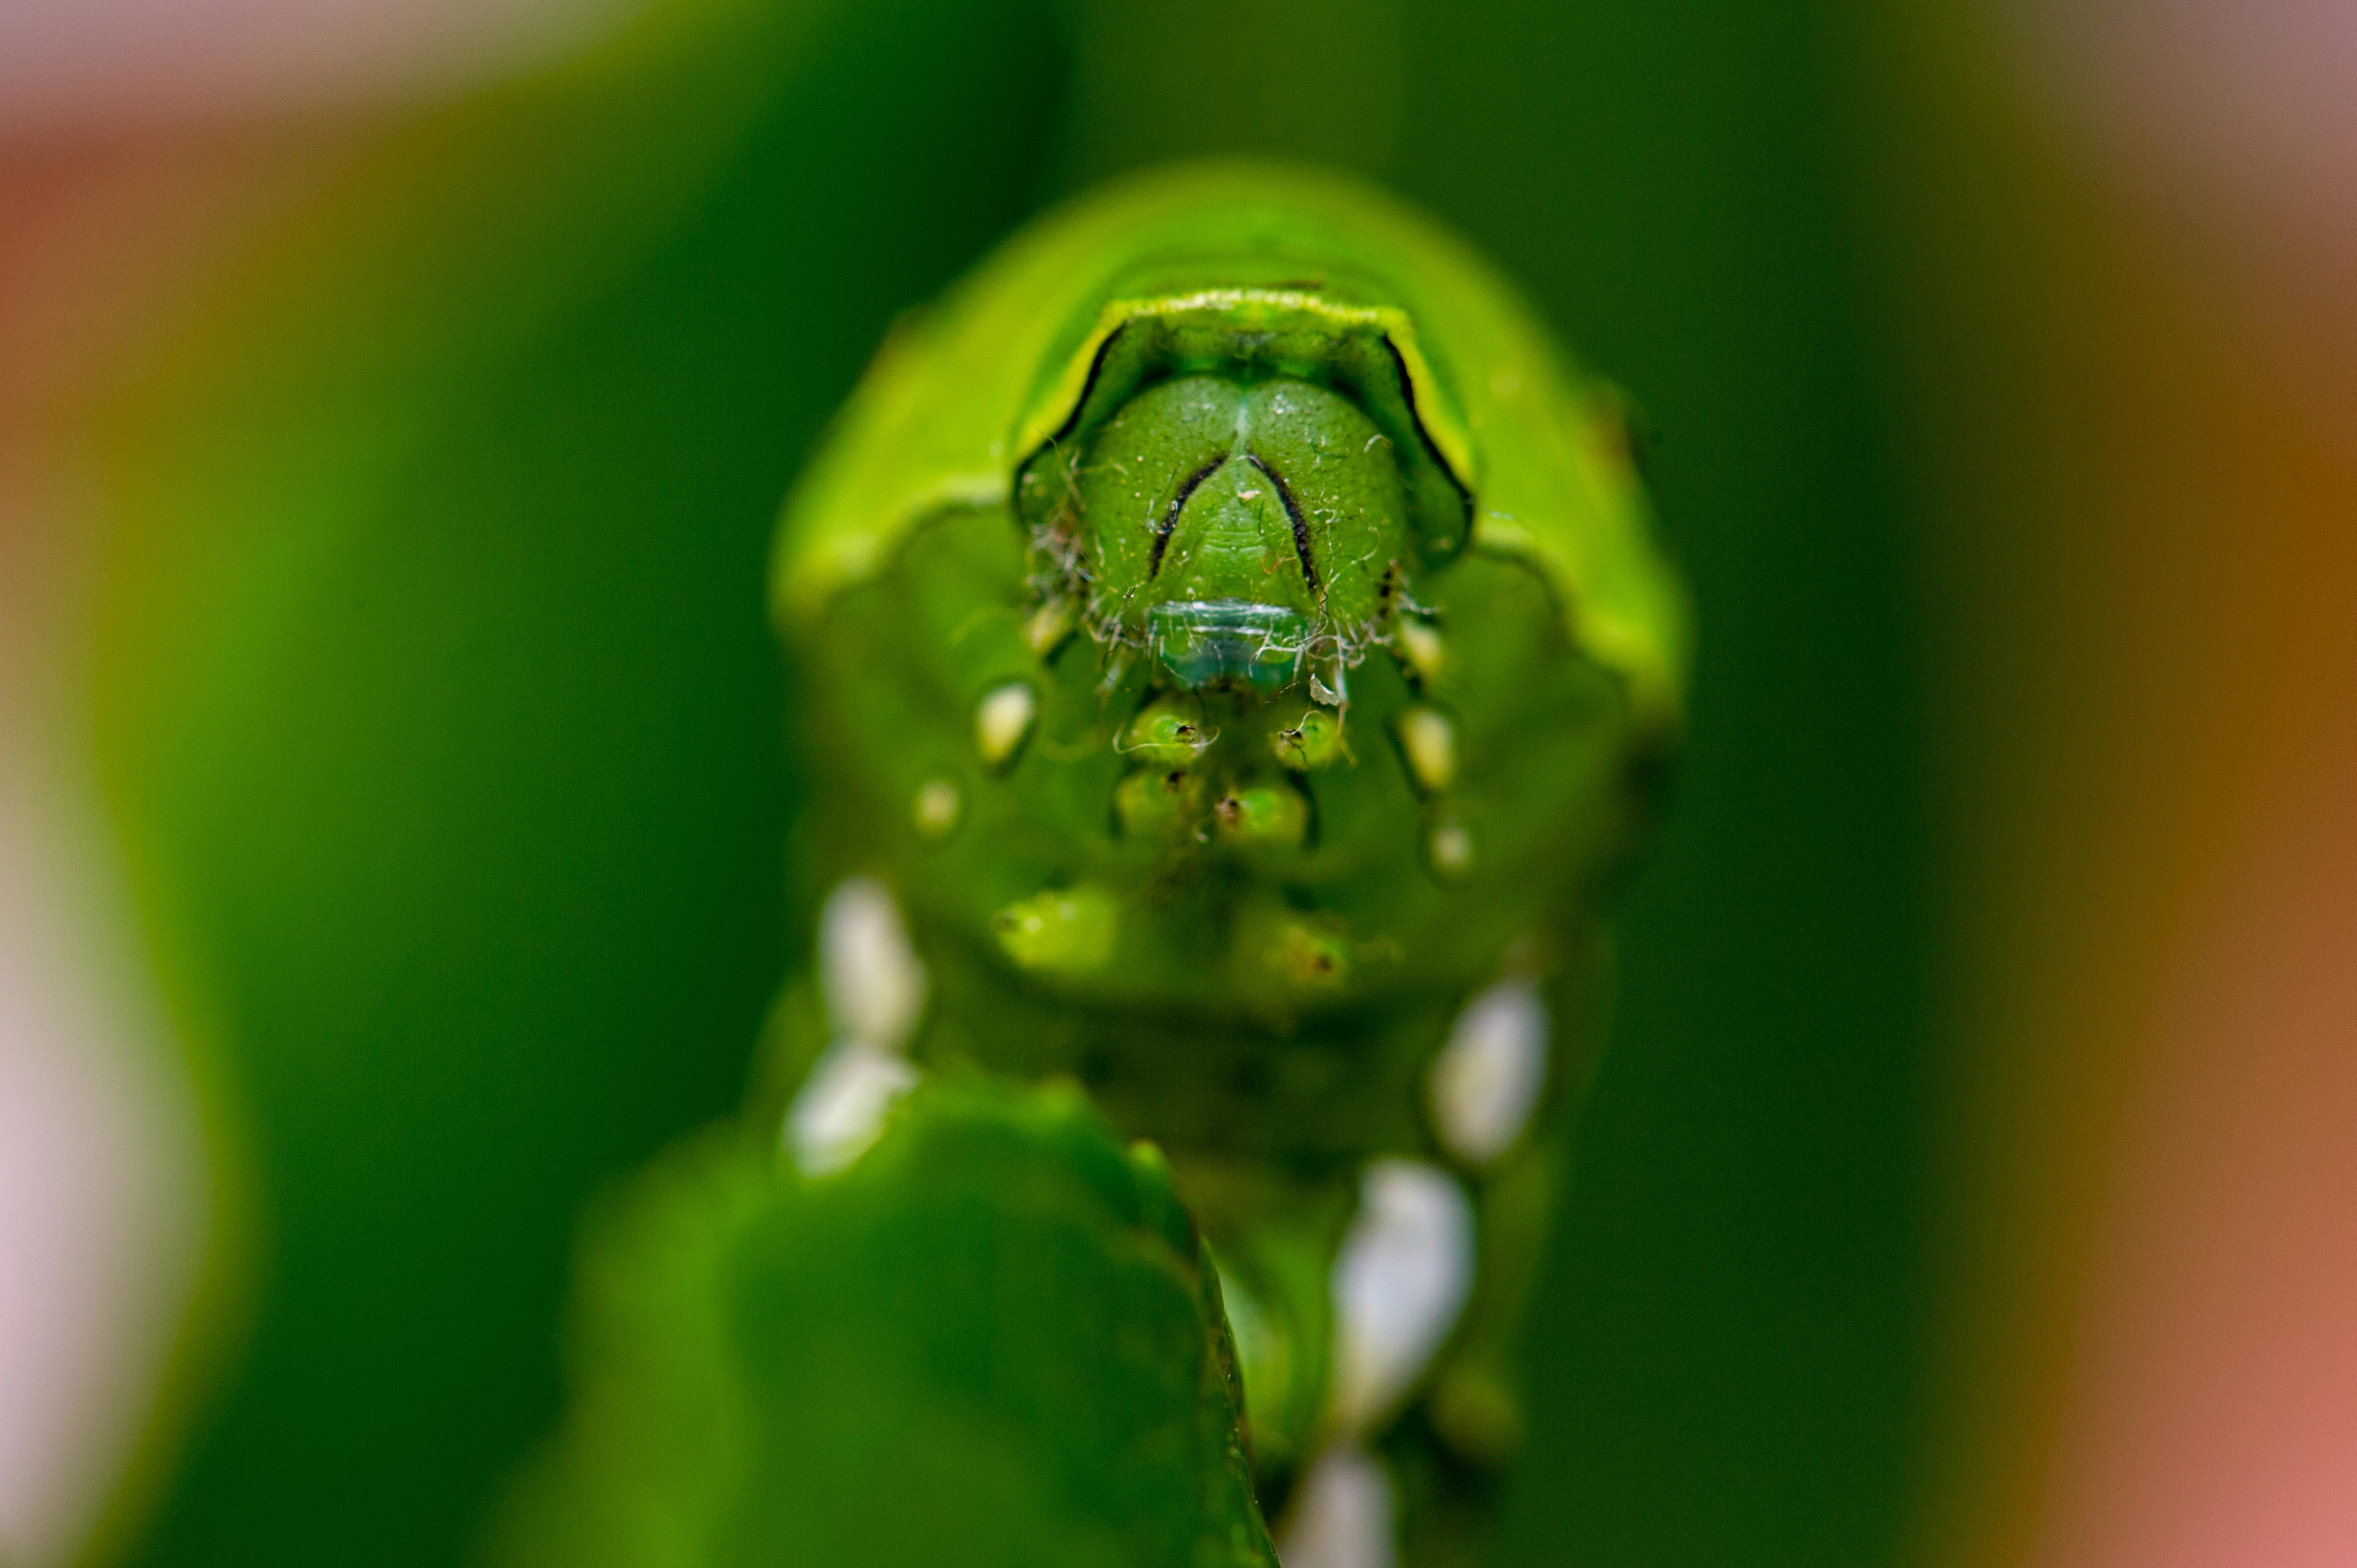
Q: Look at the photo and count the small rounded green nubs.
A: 6